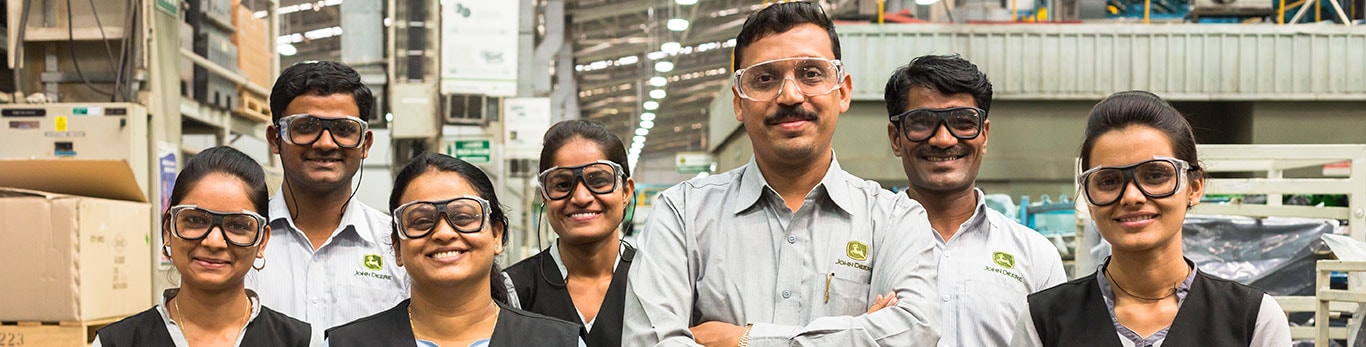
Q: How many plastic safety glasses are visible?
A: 7